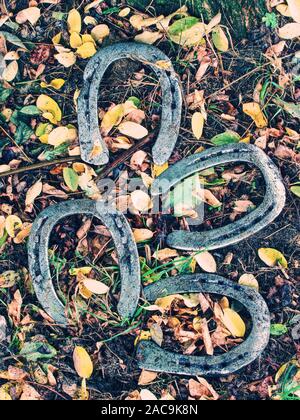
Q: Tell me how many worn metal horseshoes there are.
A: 4